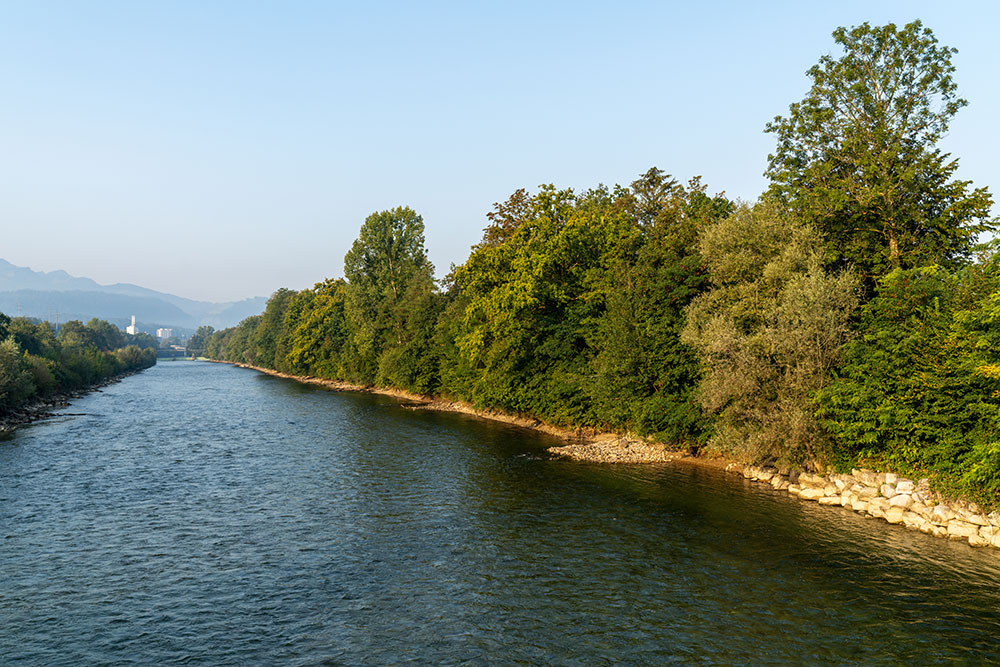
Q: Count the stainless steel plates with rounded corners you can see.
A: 0